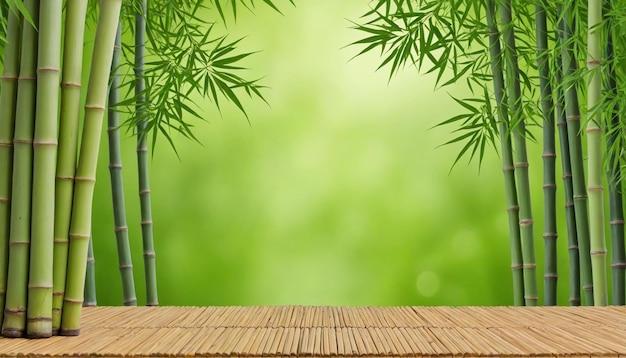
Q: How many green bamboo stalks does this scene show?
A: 15